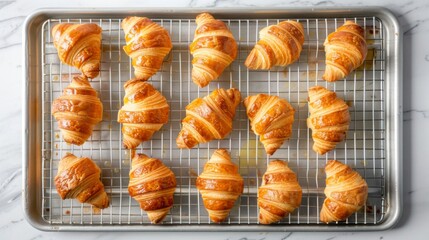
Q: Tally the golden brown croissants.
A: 15